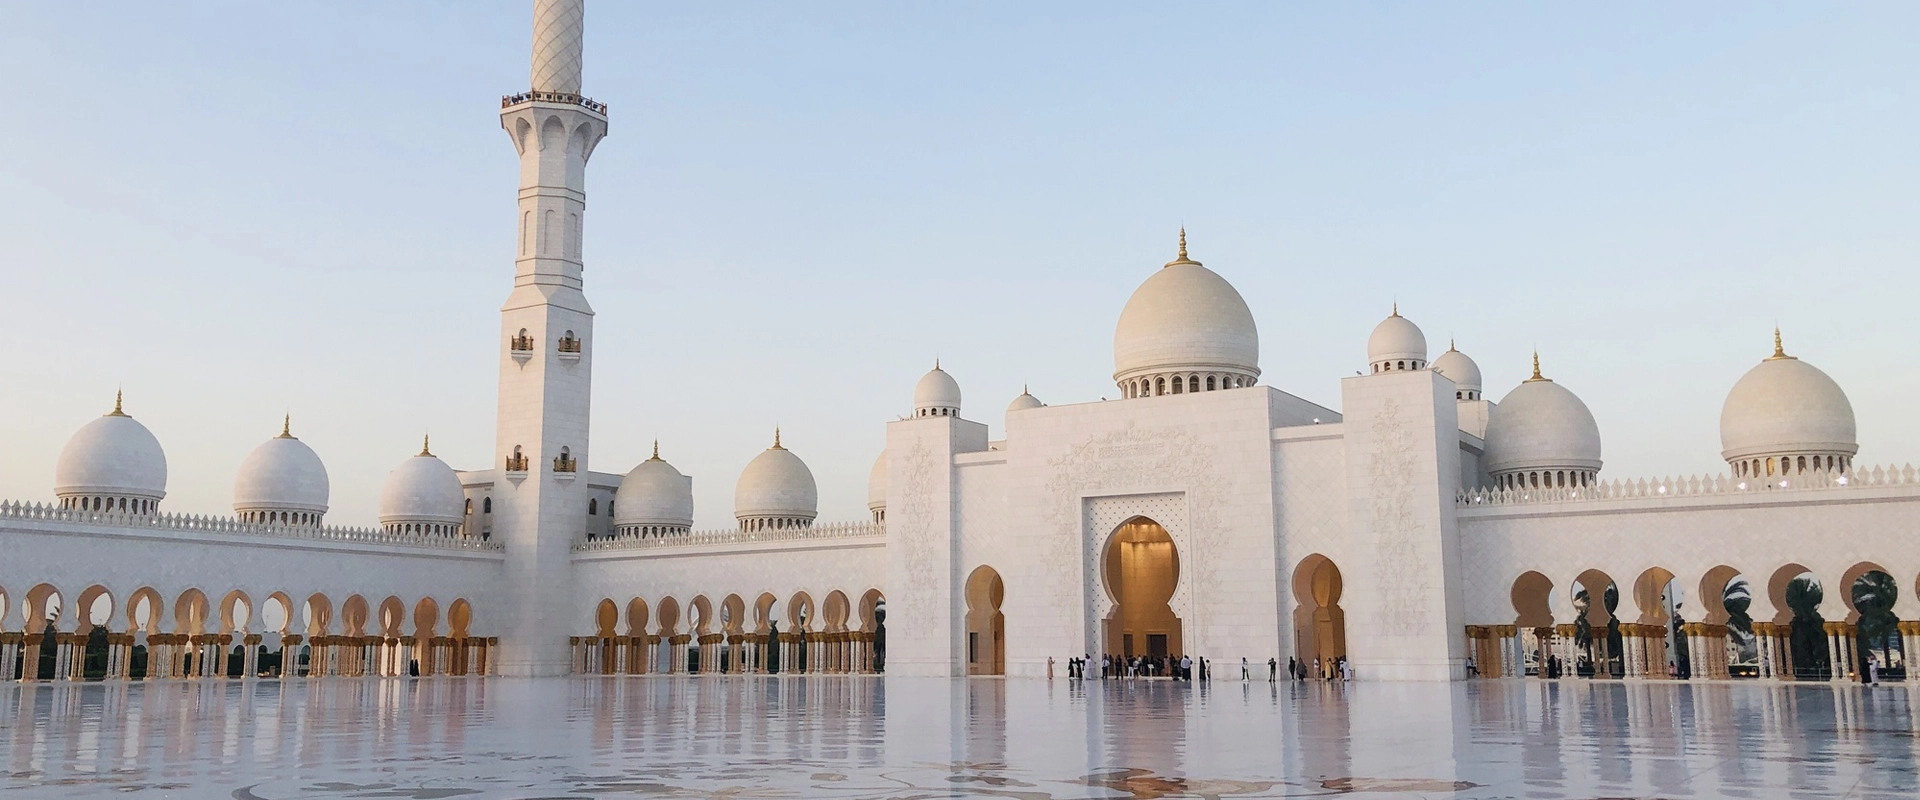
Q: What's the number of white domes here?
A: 13